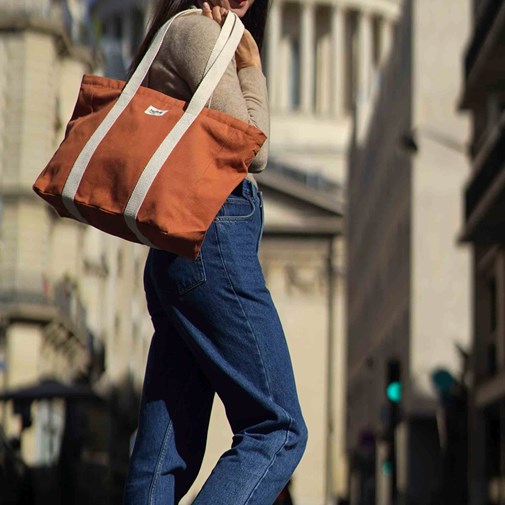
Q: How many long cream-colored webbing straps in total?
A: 2